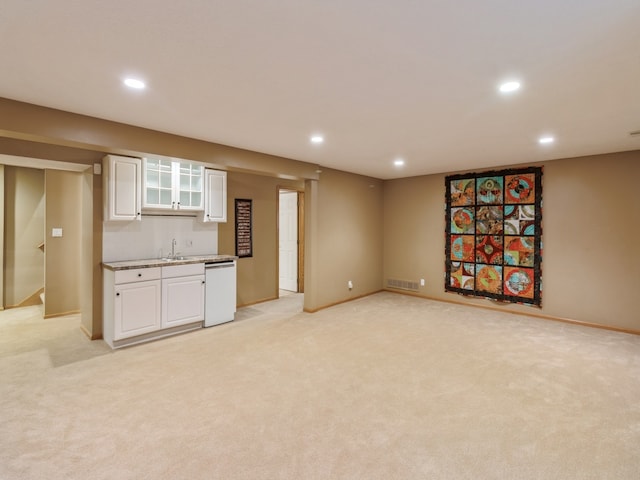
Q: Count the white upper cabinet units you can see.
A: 3